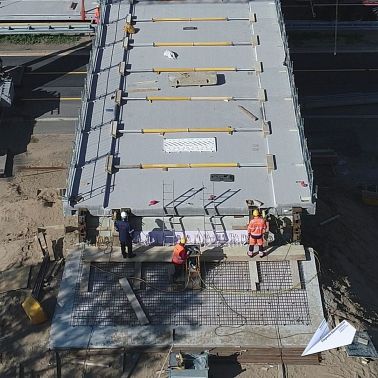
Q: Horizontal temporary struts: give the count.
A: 6